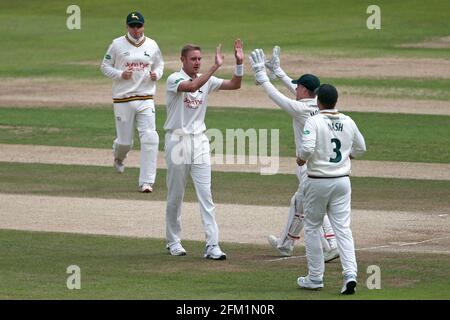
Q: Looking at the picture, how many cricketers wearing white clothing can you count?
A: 4